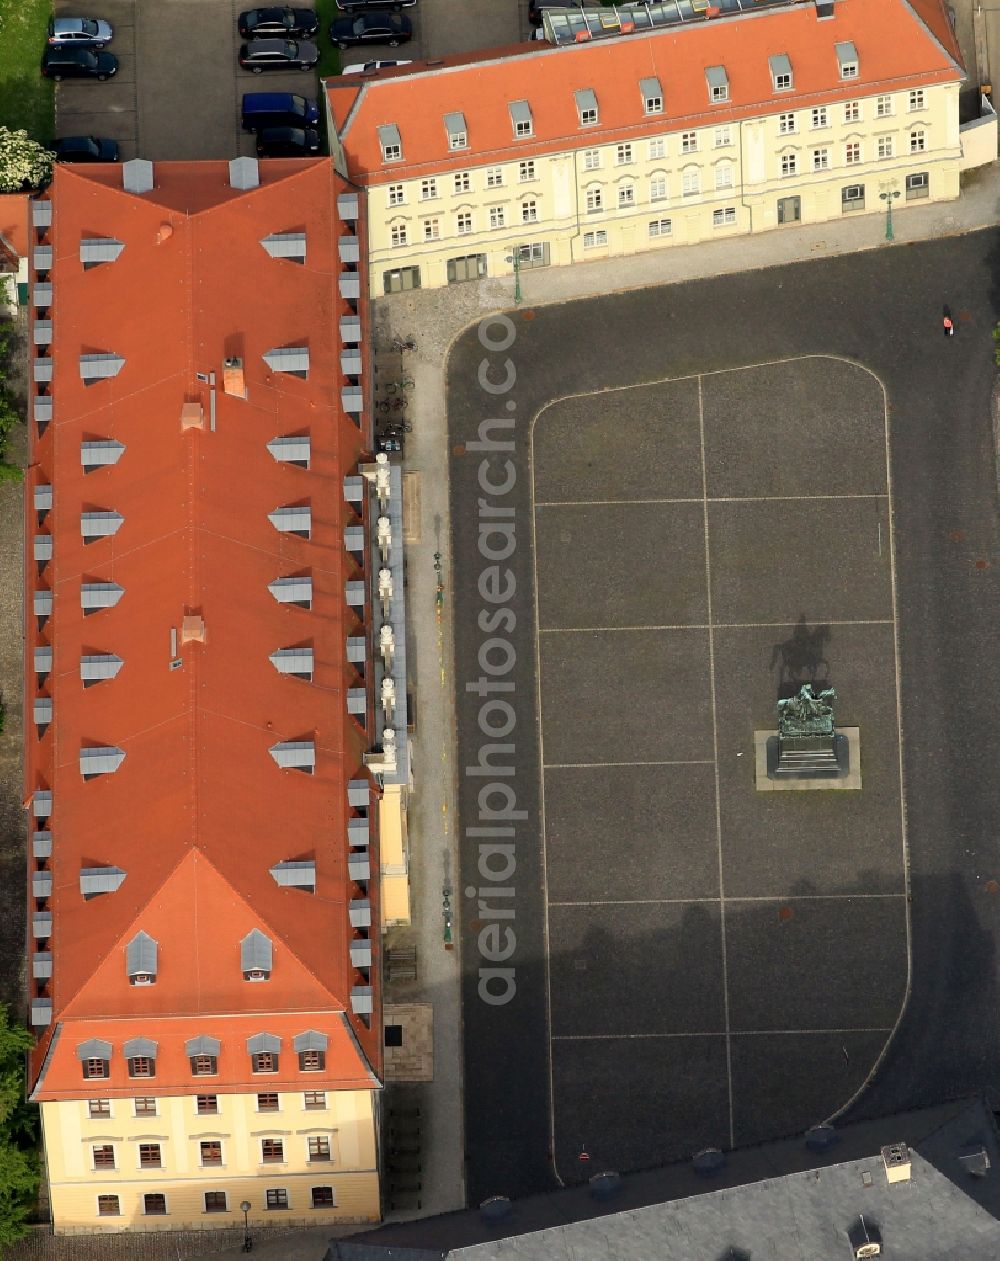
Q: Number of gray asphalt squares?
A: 11